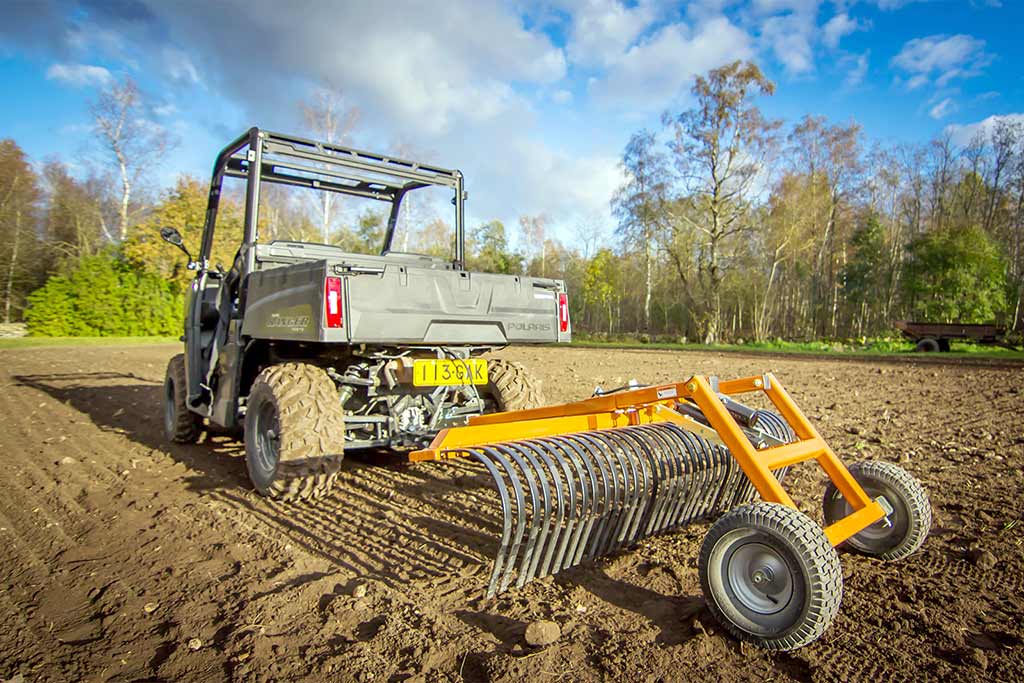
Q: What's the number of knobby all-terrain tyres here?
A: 3